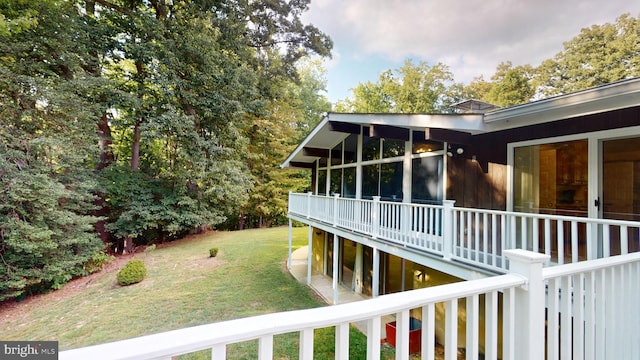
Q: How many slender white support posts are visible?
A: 4